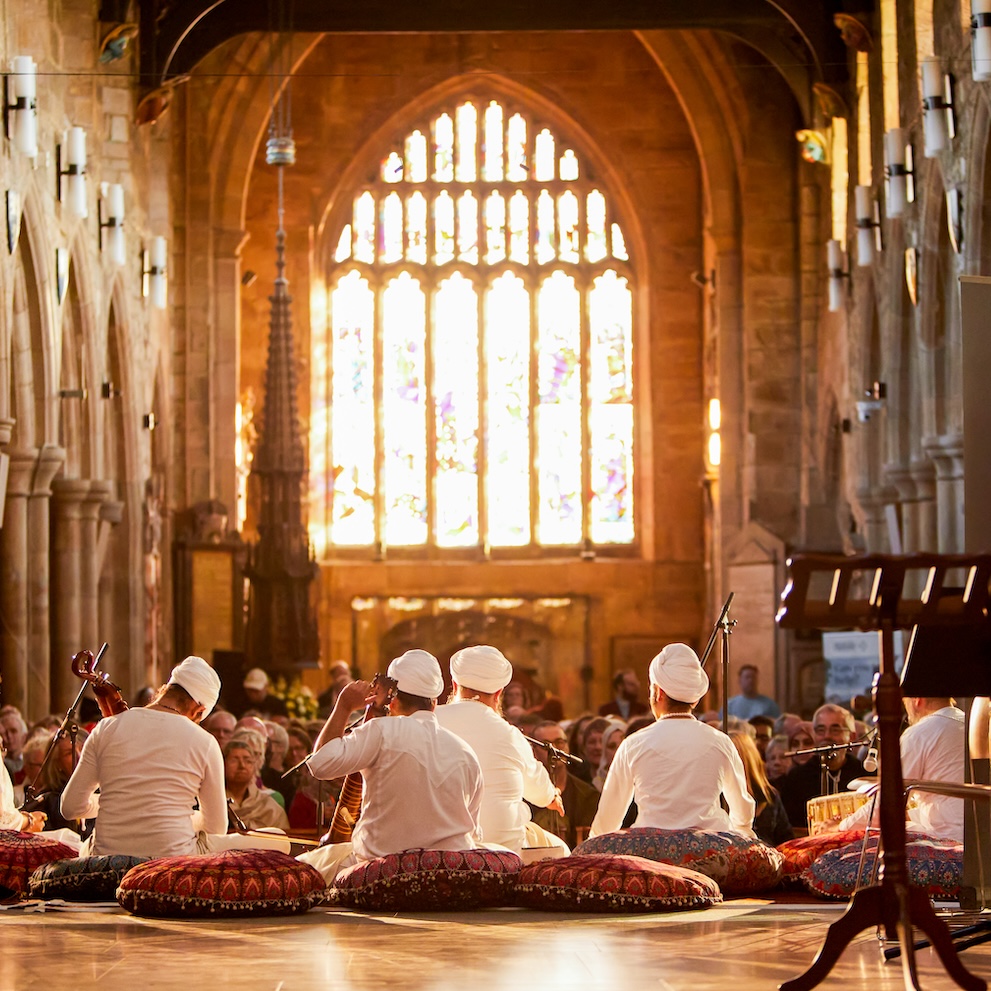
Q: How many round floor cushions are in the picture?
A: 8